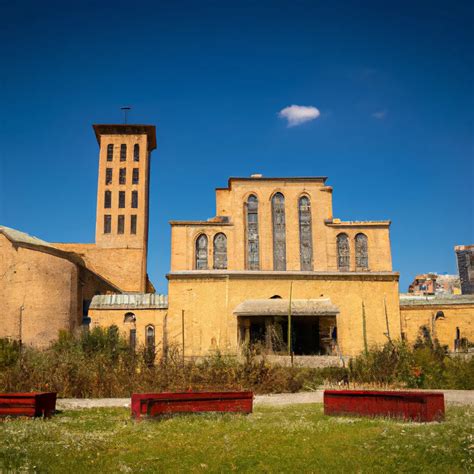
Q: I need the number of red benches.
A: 3